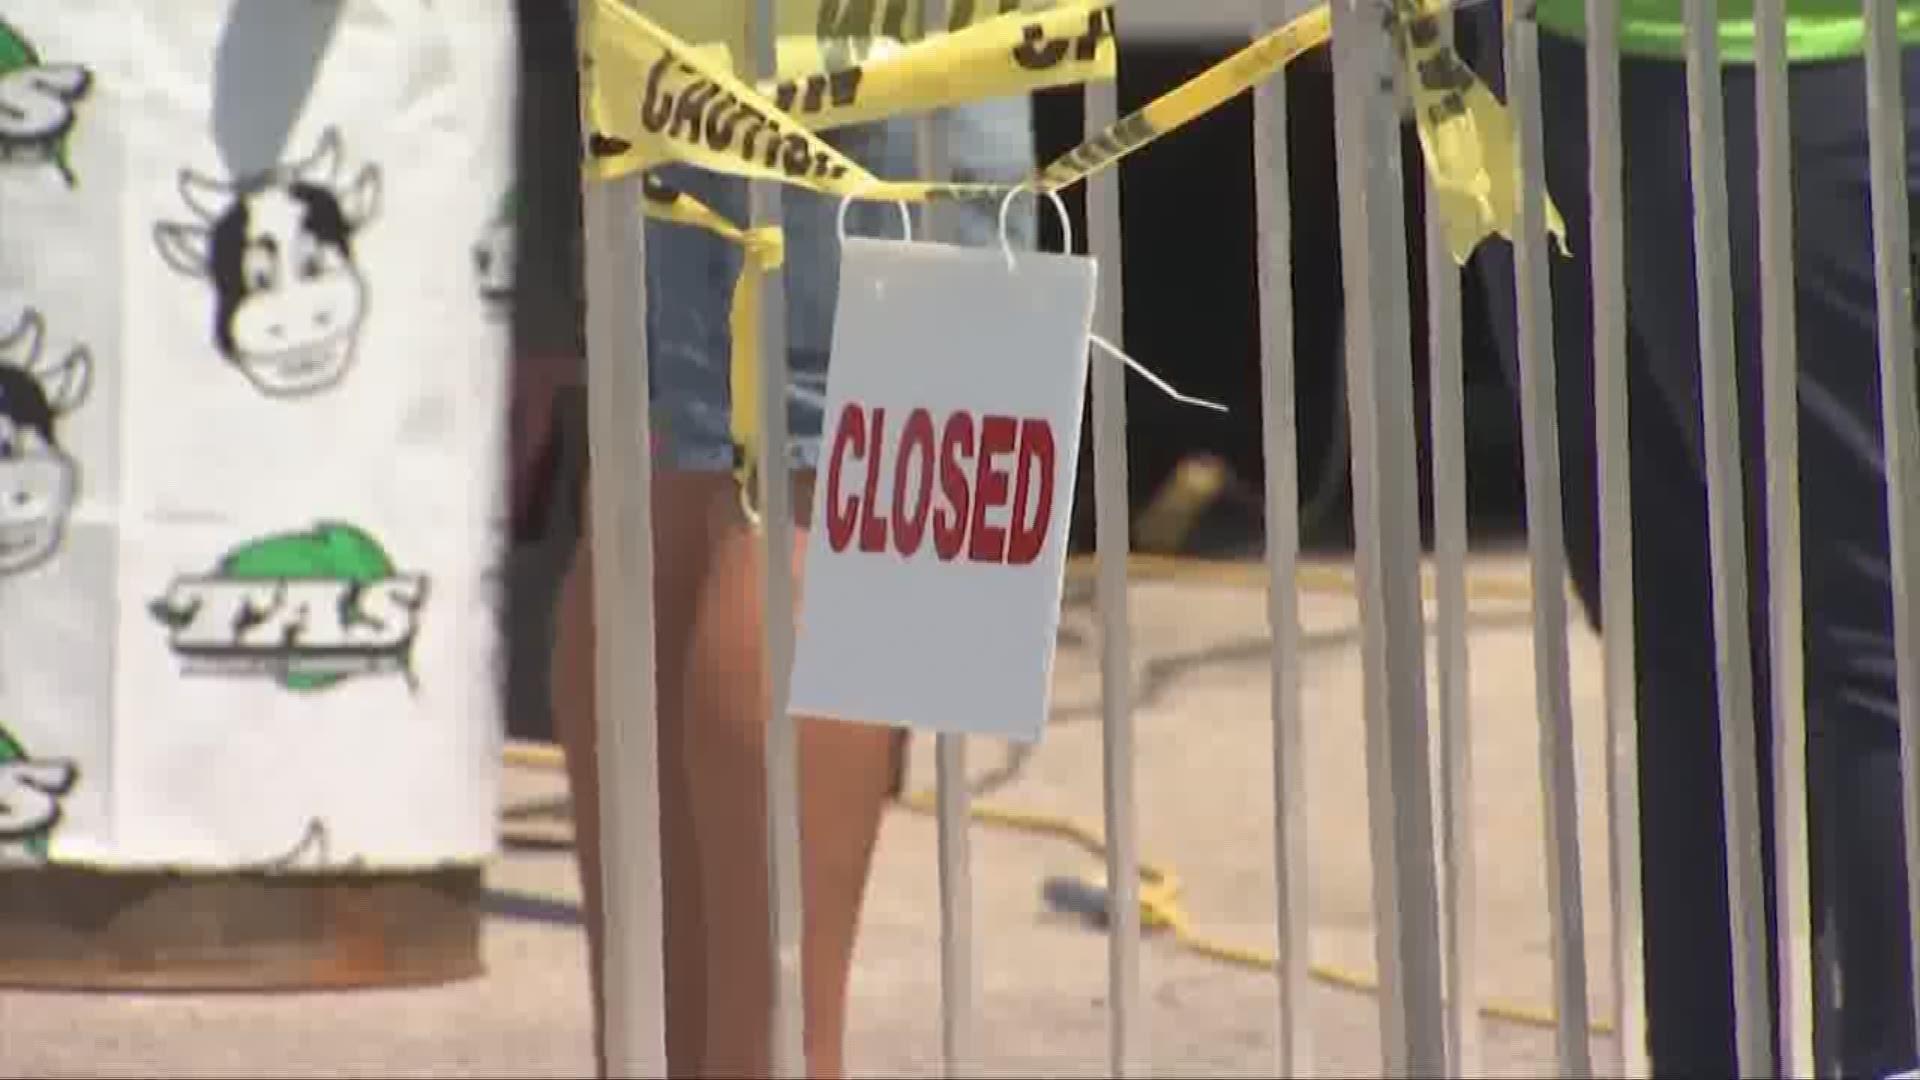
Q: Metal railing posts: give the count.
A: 12